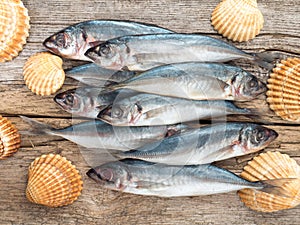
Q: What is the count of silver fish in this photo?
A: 9